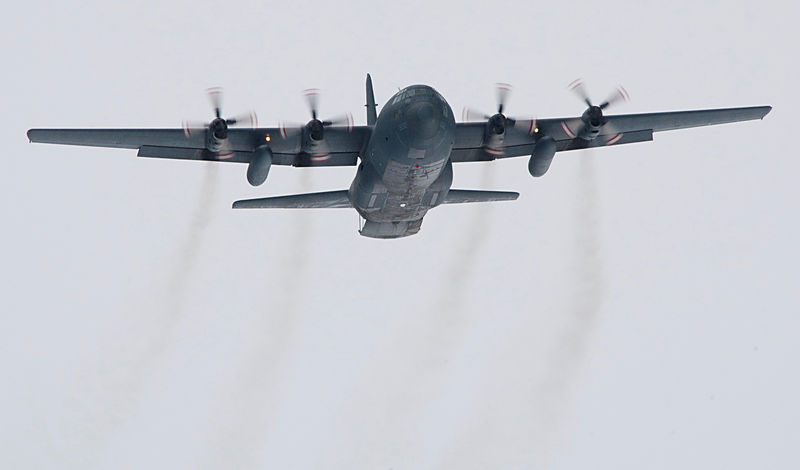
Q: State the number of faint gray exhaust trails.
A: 4